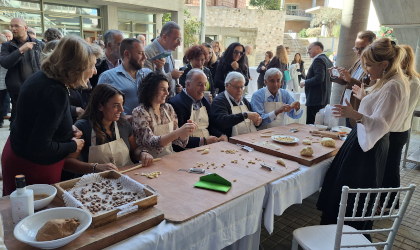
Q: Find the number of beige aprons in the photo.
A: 5